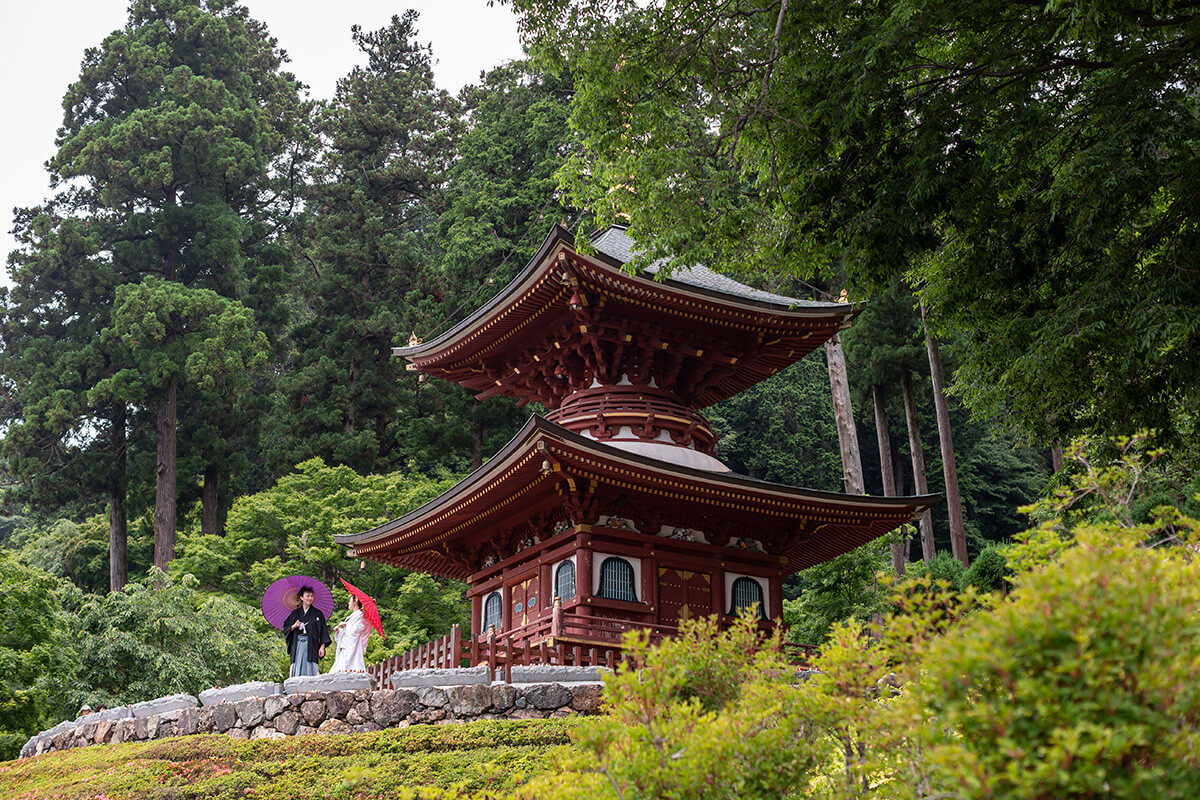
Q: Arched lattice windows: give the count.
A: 4